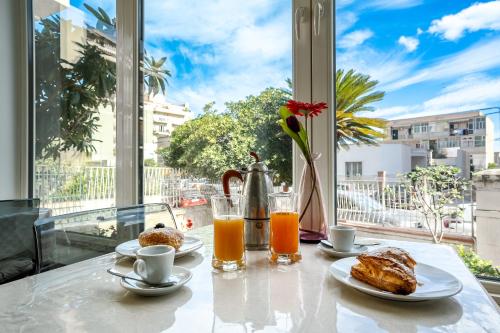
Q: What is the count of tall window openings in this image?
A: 3